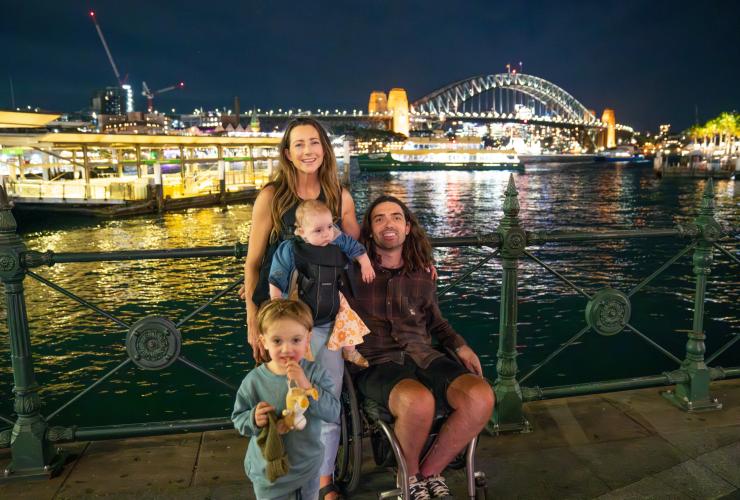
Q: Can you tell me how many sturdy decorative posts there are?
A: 3